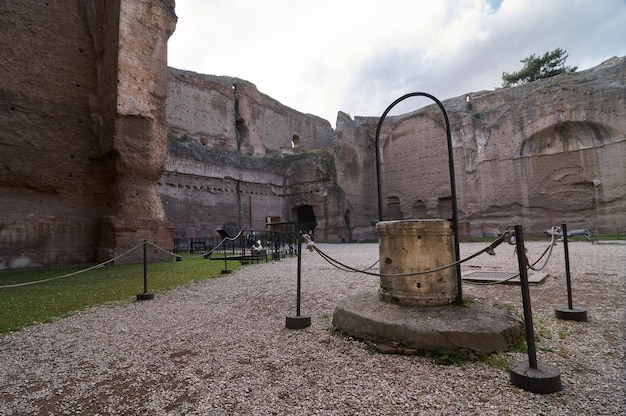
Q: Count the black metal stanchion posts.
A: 5